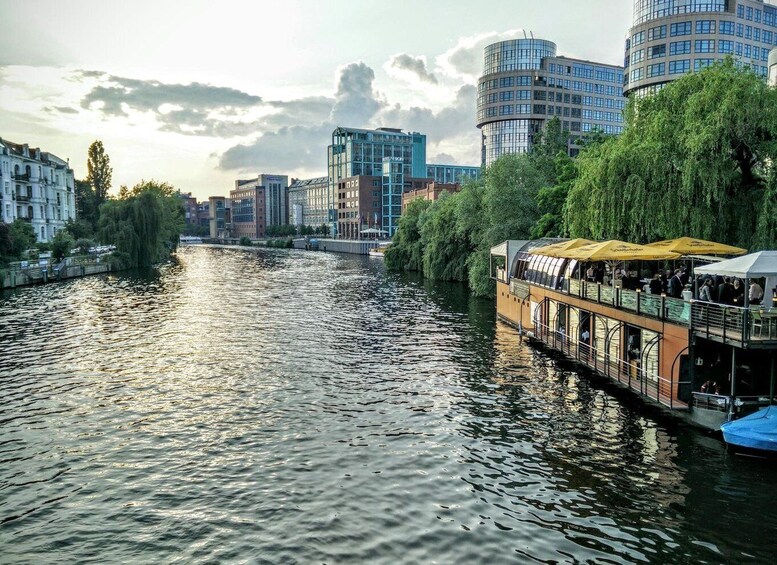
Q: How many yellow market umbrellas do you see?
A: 3